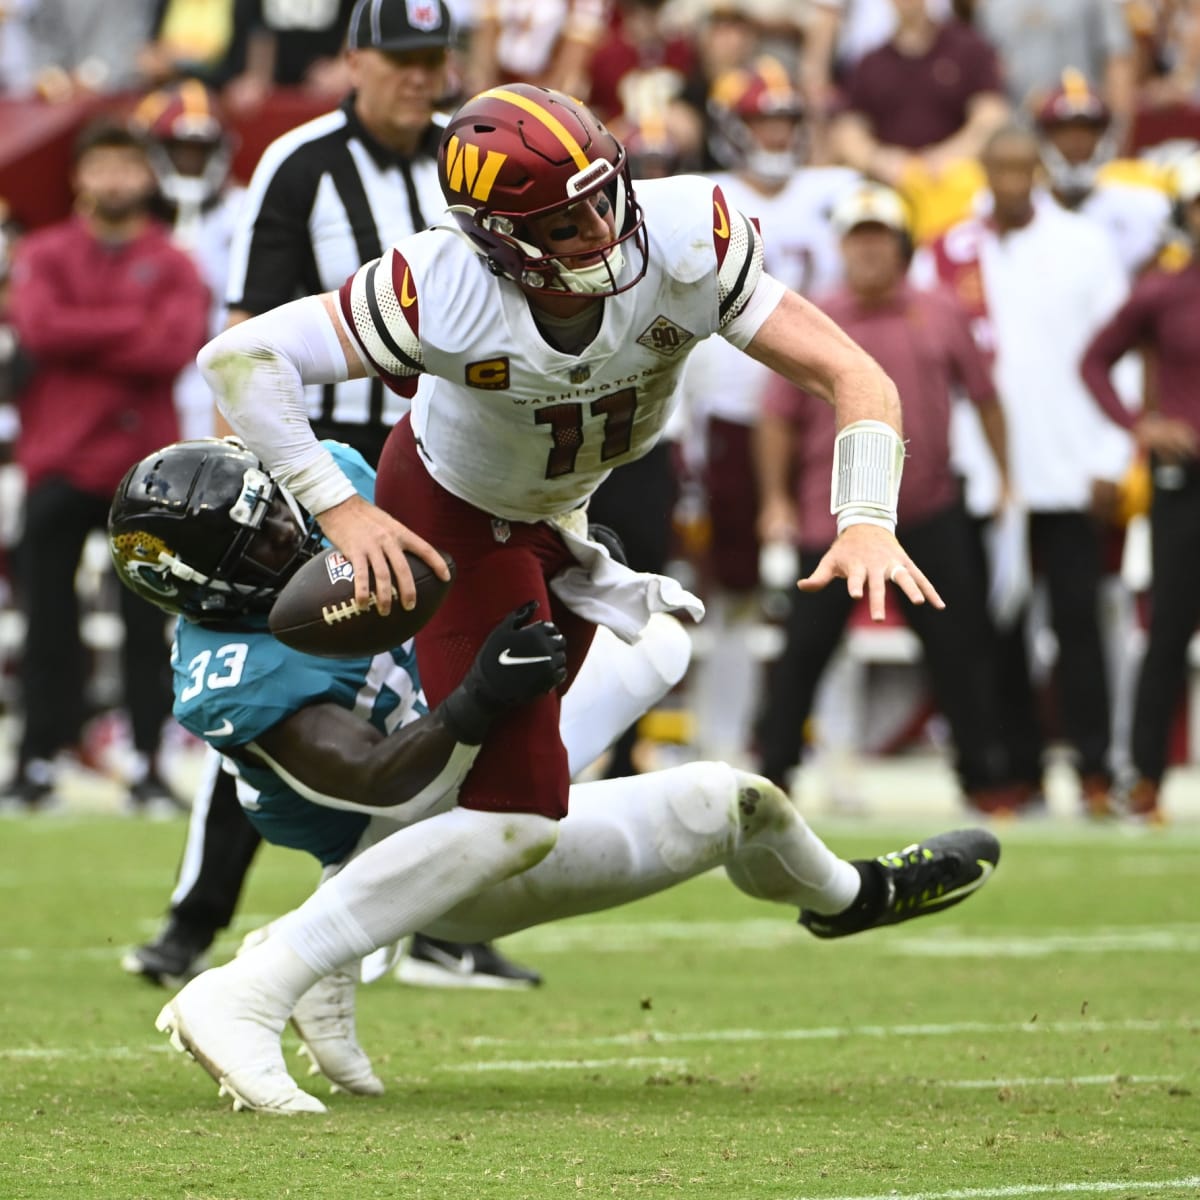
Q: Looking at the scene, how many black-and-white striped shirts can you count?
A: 1